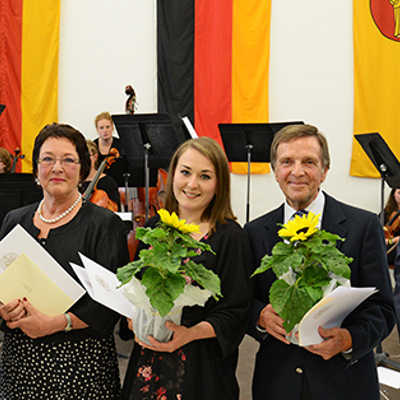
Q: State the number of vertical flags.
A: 3